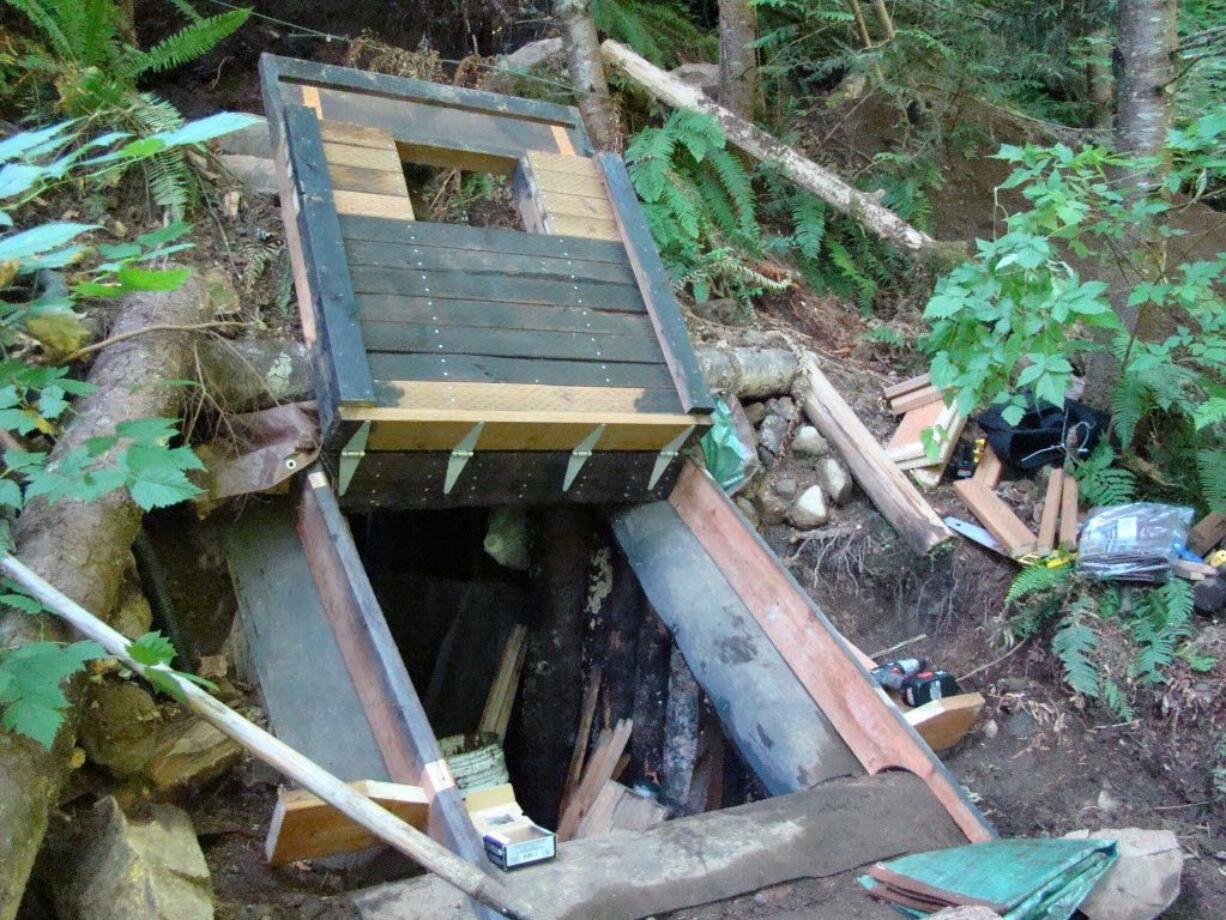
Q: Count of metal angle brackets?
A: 4